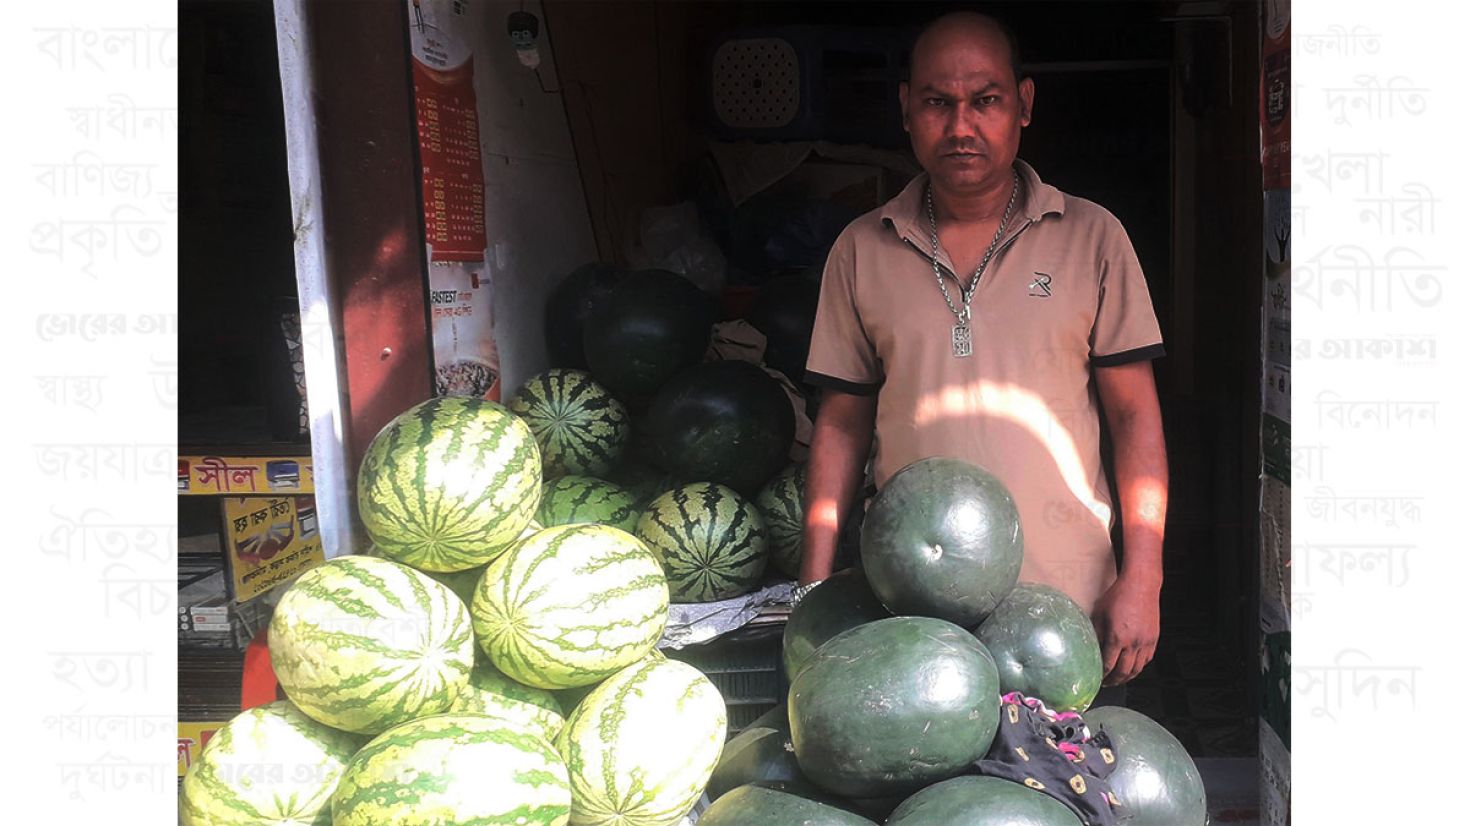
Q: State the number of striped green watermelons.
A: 11